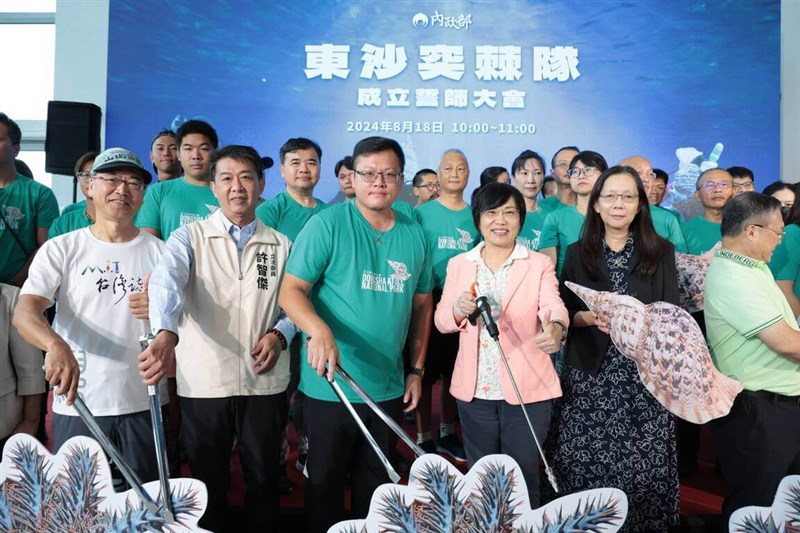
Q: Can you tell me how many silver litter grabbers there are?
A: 3